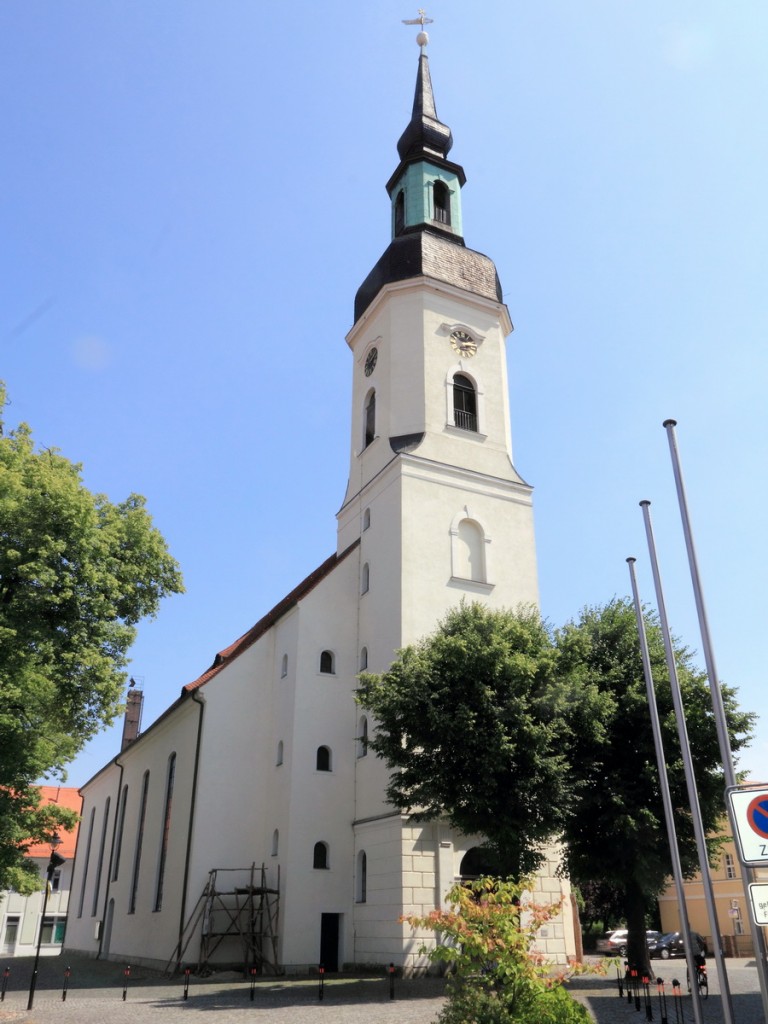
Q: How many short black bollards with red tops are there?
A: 13